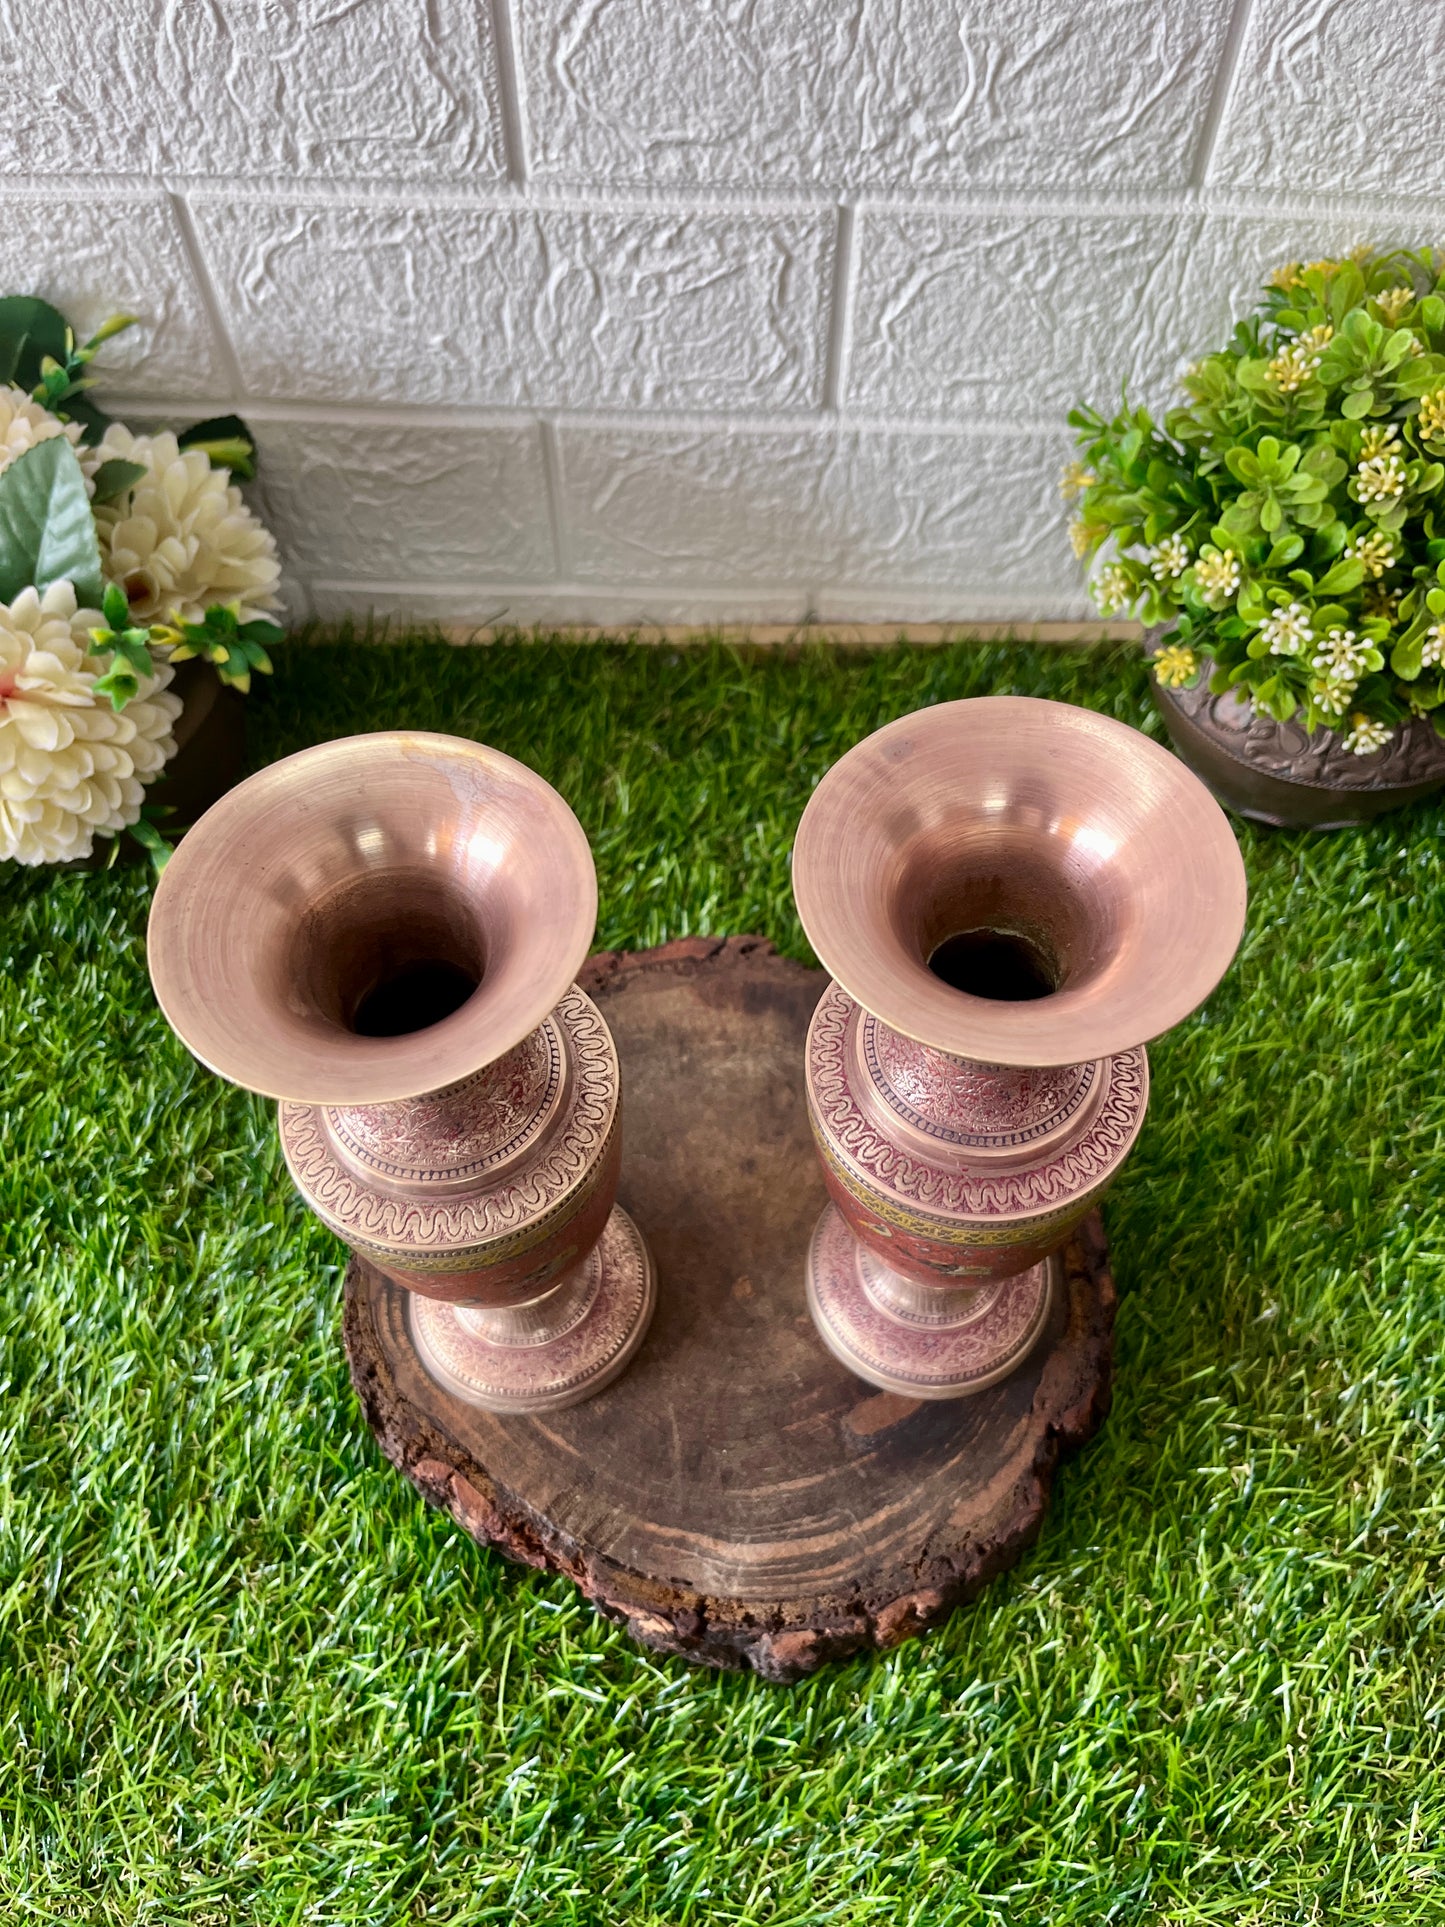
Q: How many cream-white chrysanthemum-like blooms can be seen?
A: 3